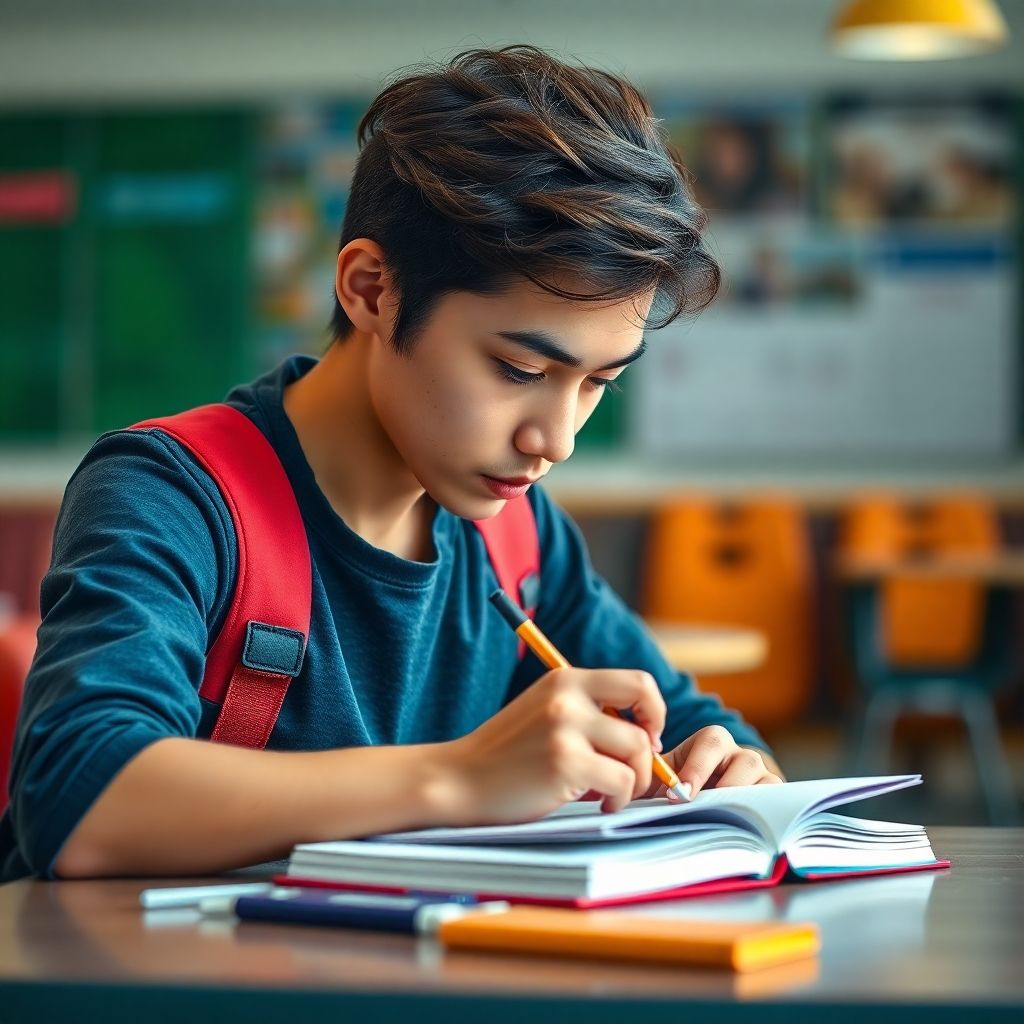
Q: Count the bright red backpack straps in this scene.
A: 2